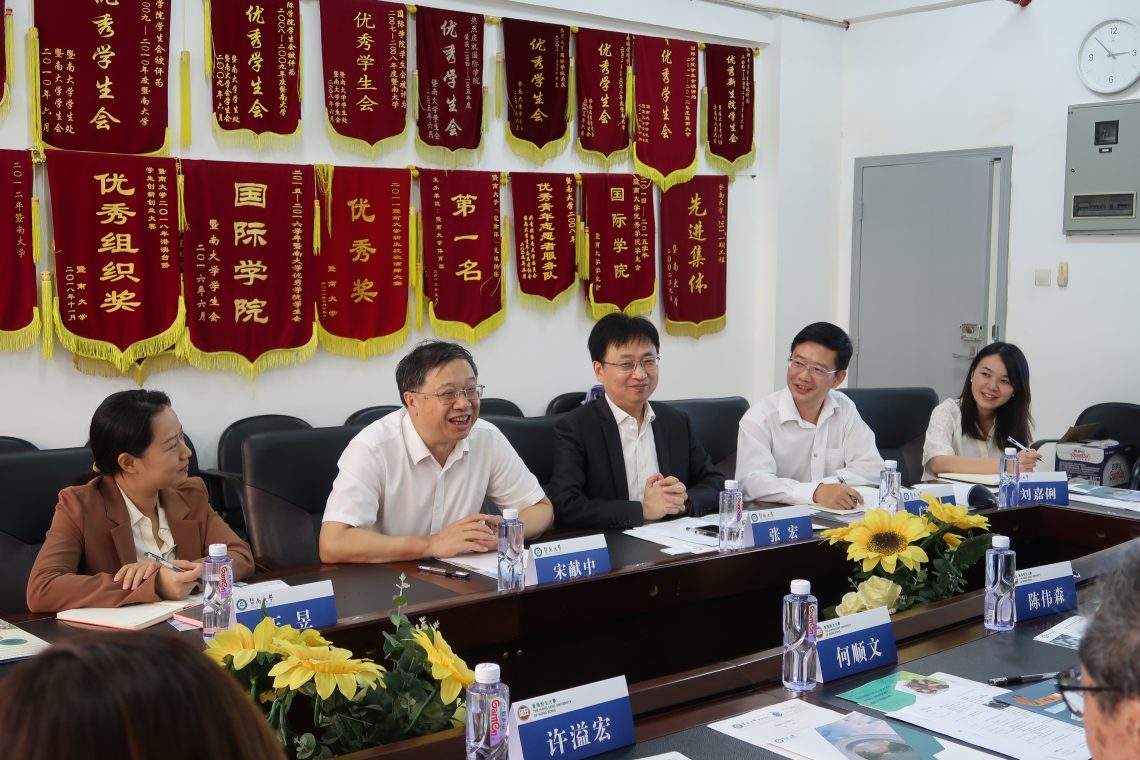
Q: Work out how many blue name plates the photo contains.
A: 8